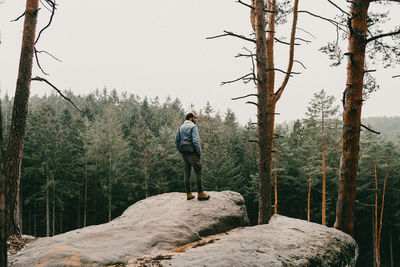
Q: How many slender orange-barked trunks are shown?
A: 5